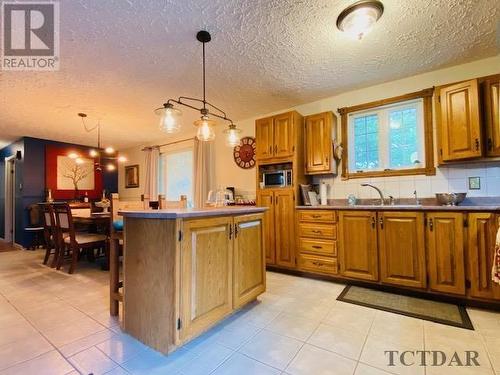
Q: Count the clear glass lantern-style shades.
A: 3